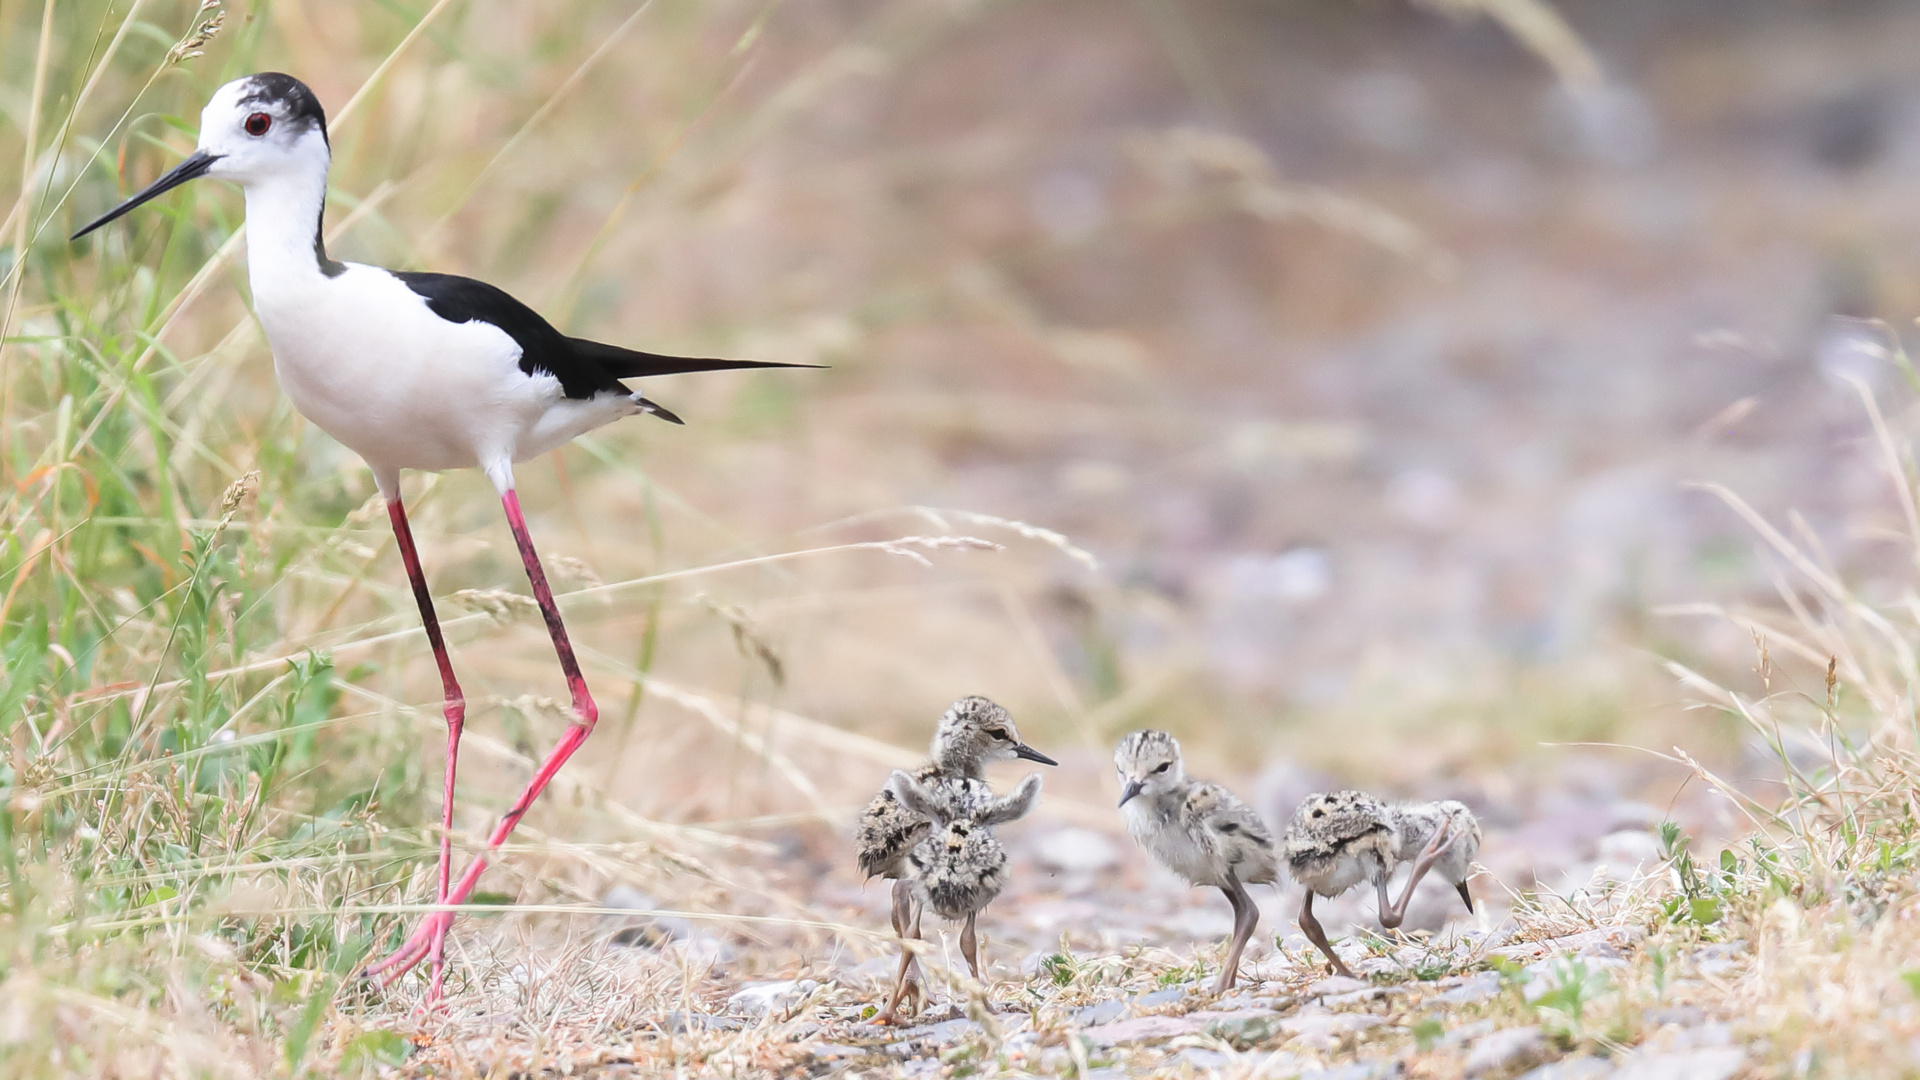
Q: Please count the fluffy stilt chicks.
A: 4